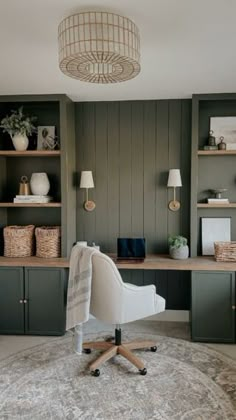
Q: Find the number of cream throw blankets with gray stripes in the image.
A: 1